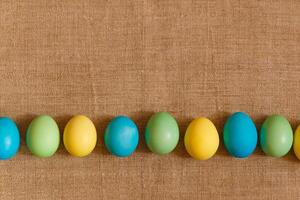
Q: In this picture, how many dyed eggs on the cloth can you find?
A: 9